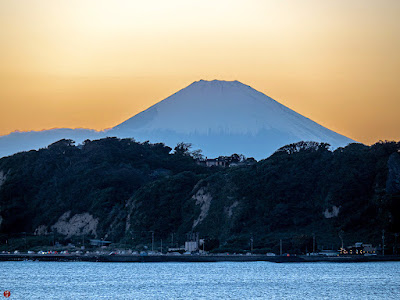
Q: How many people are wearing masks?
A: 0